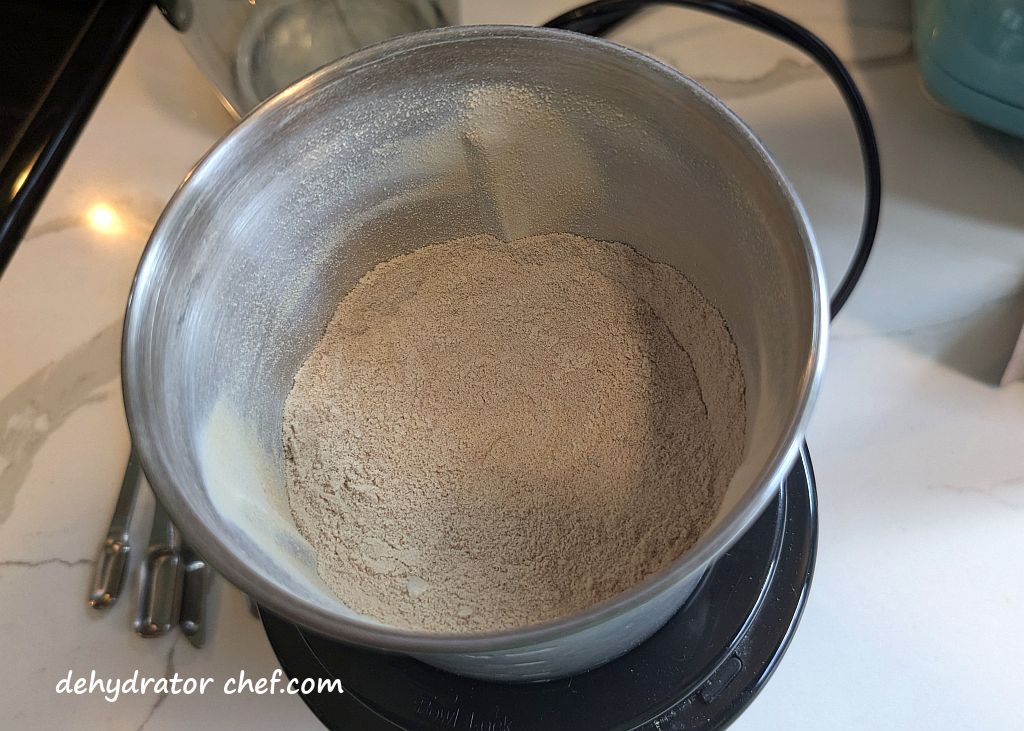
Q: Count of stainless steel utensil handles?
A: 3